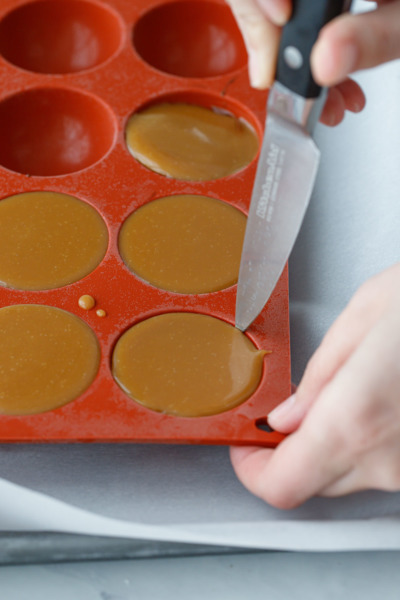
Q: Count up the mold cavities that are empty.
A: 3